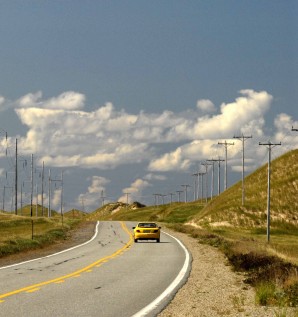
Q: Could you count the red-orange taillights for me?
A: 2